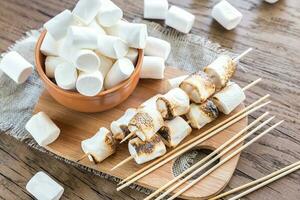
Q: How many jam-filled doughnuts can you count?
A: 0